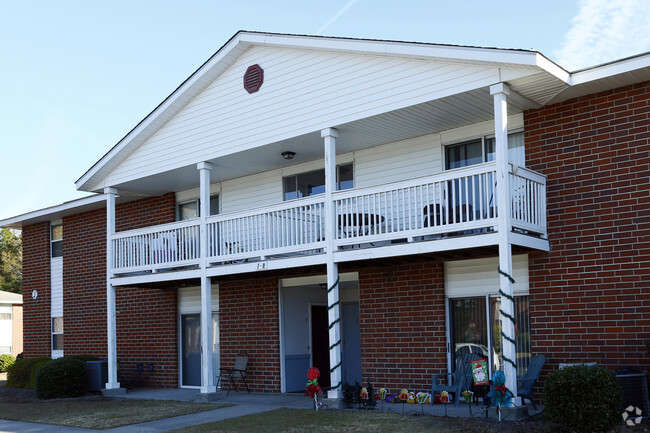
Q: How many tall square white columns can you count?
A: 4